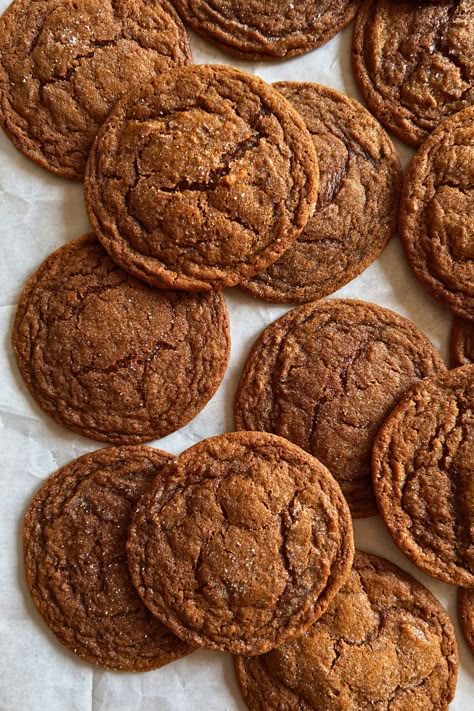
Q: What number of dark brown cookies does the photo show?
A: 14